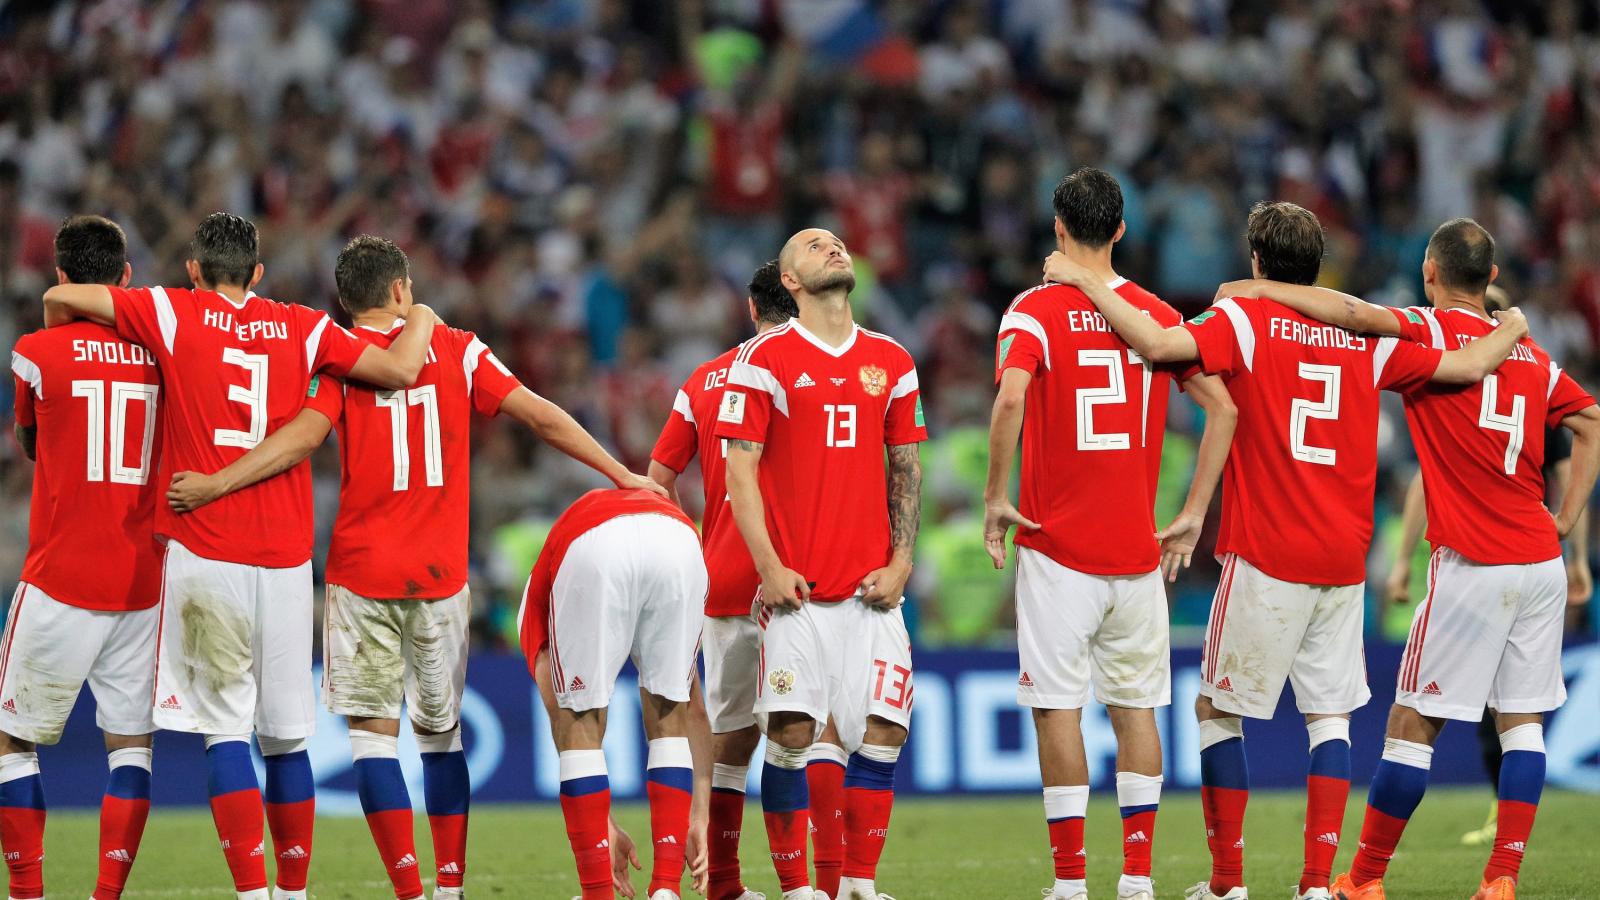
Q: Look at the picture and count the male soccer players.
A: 9